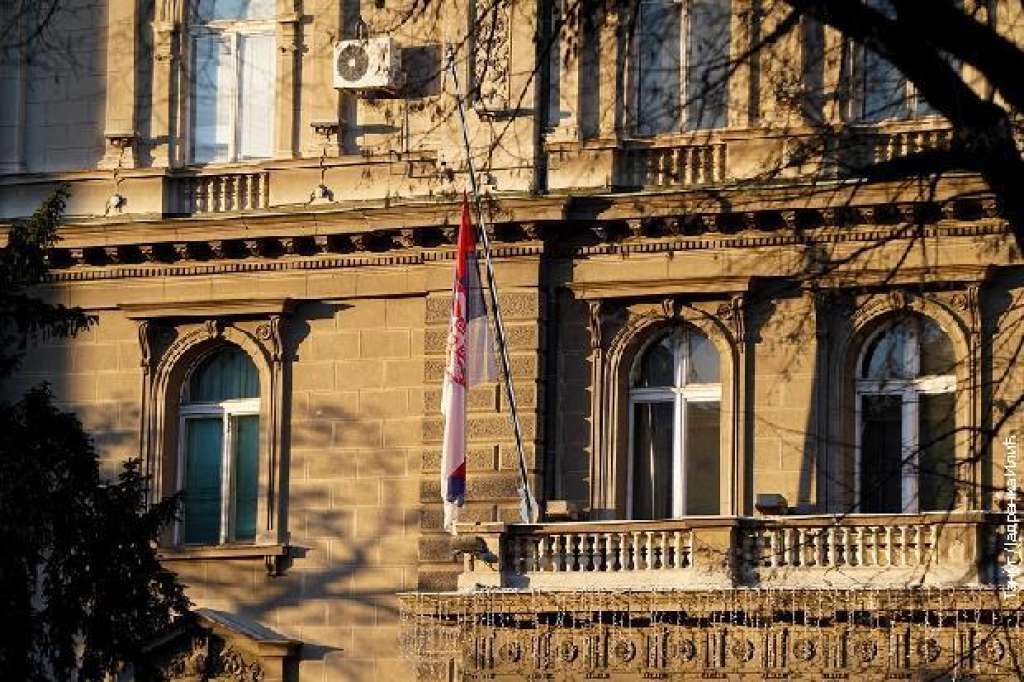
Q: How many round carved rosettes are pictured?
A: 9